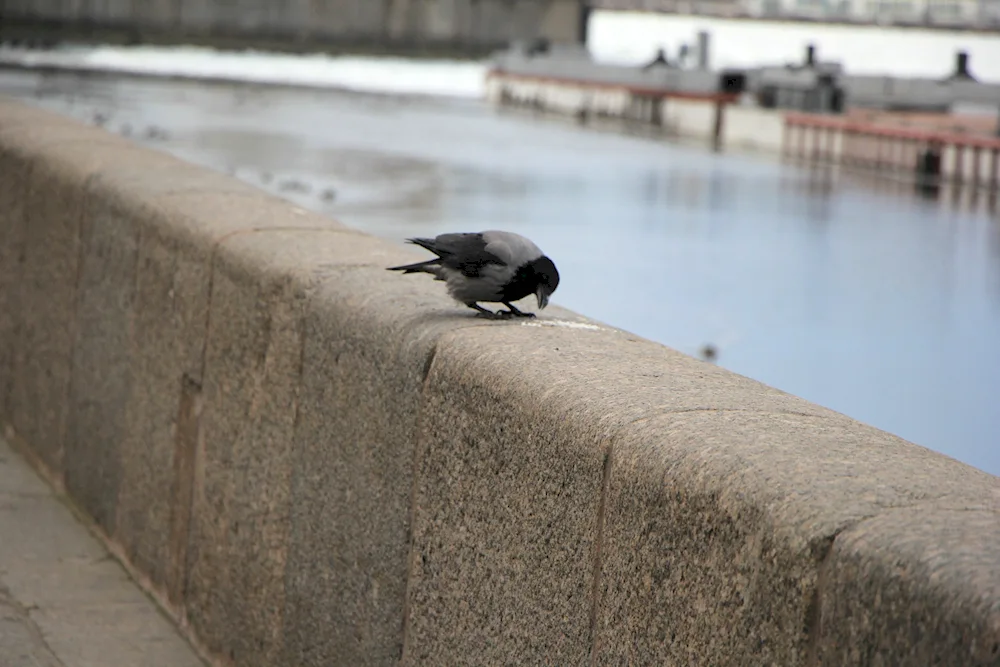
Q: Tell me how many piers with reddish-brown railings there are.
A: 2